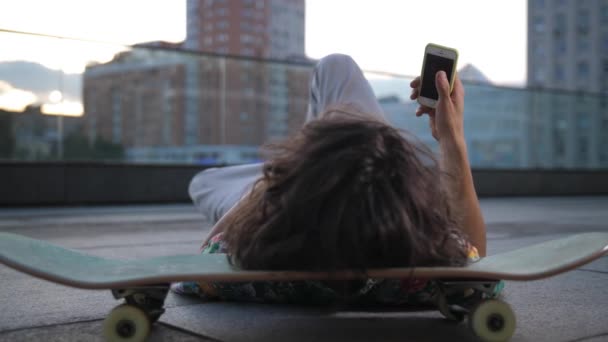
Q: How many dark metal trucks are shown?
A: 2